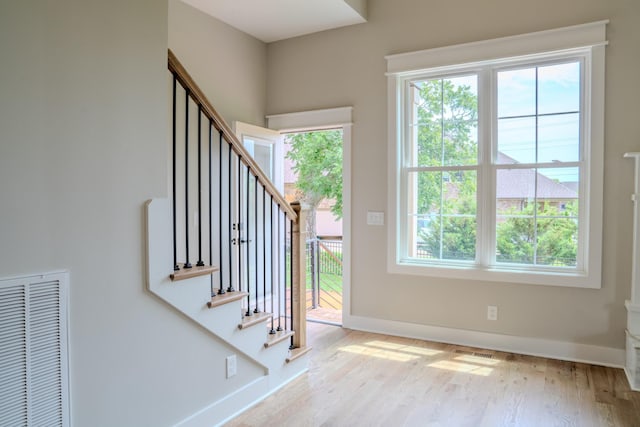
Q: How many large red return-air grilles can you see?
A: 0